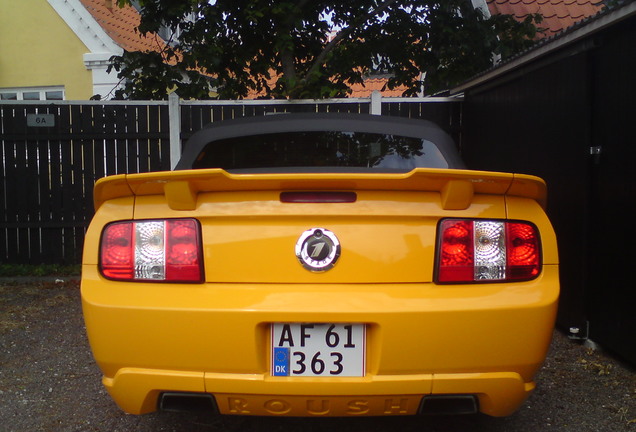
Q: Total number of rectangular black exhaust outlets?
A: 2